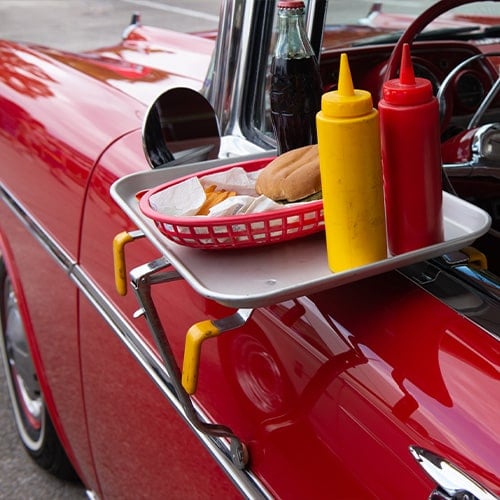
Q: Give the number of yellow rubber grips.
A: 3